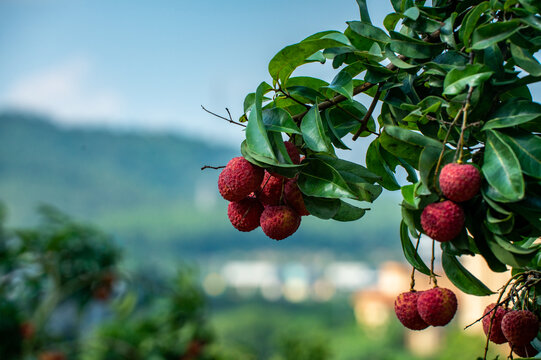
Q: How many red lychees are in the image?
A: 13